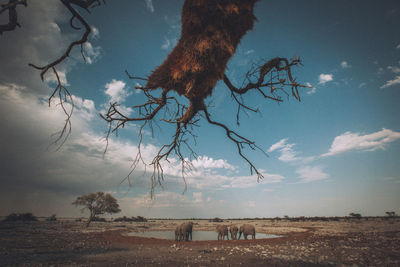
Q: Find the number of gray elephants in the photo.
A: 5